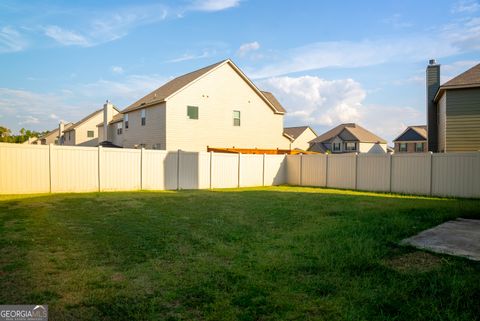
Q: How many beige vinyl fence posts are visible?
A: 13